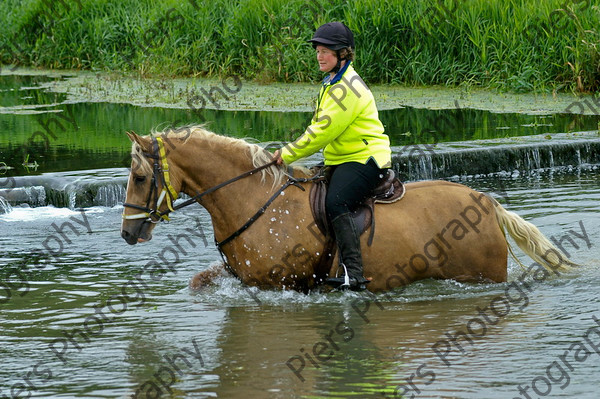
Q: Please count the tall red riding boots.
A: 0